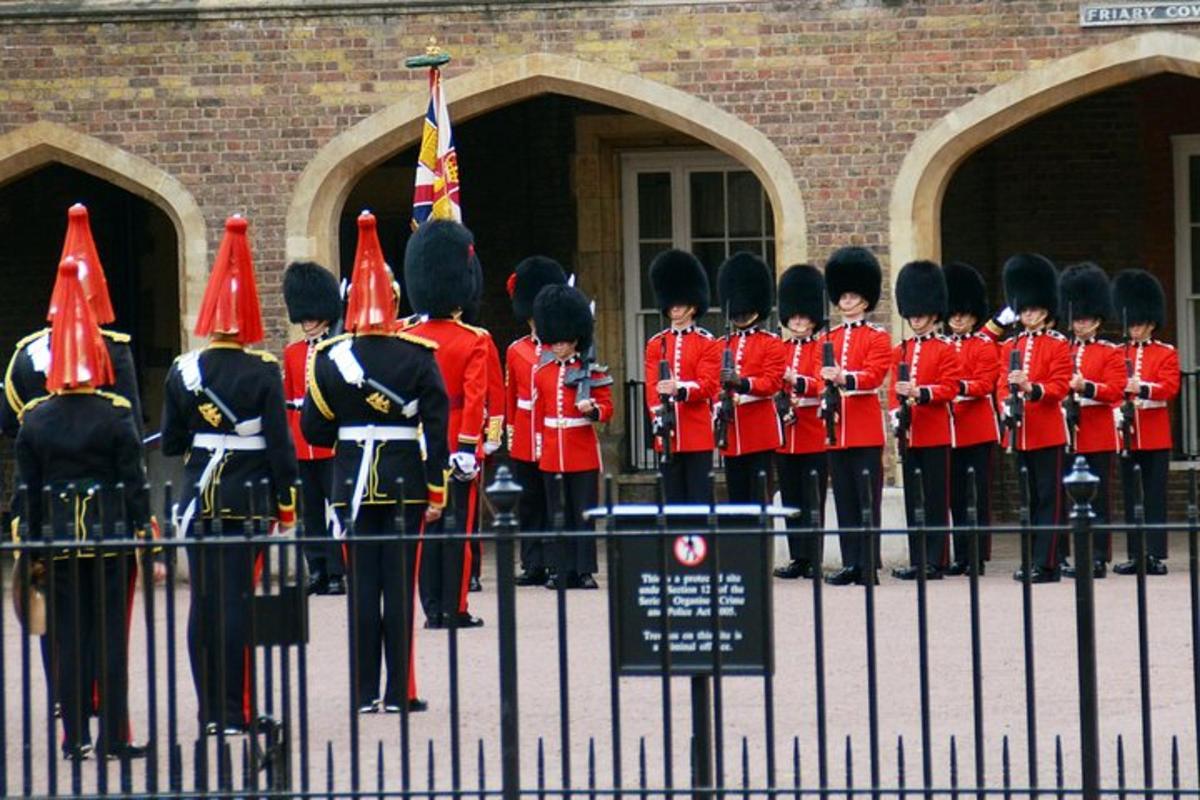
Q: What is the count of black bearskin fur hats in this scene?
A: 14